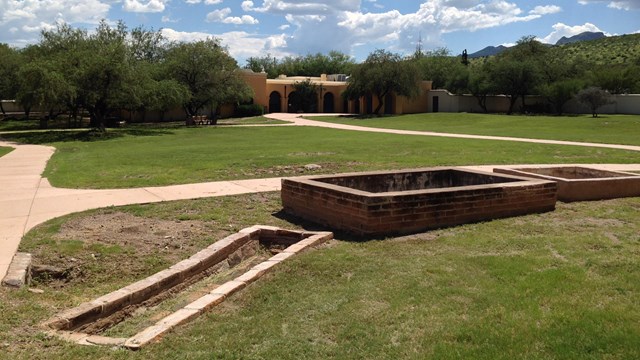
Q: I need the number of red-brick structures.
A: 3